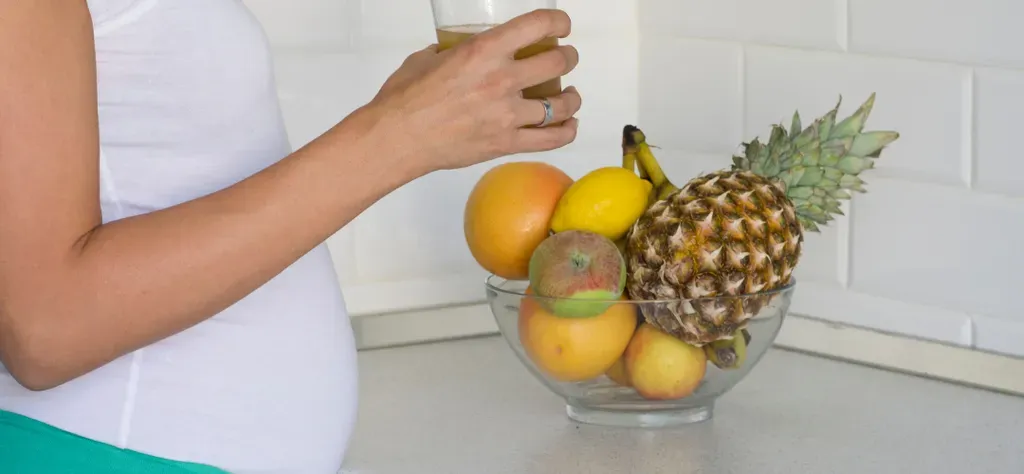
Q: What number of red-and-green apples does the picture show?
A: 1